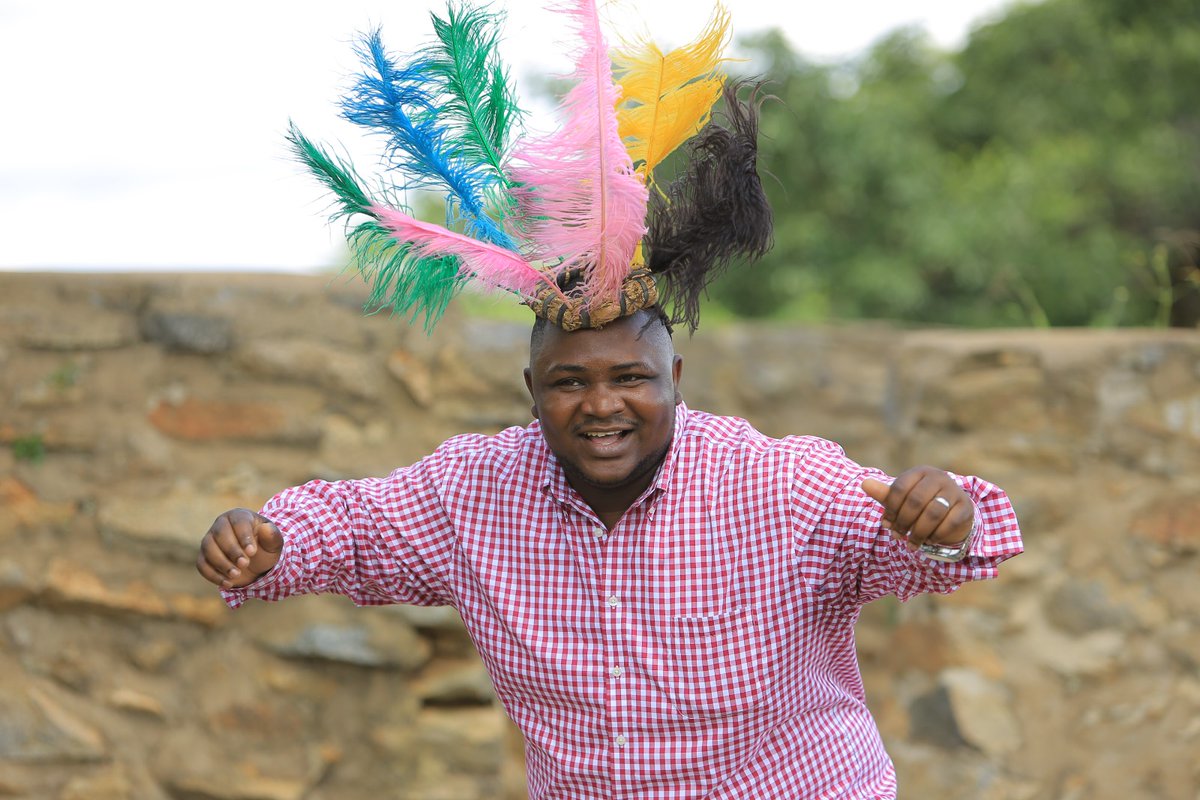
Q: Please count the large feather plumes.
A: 7